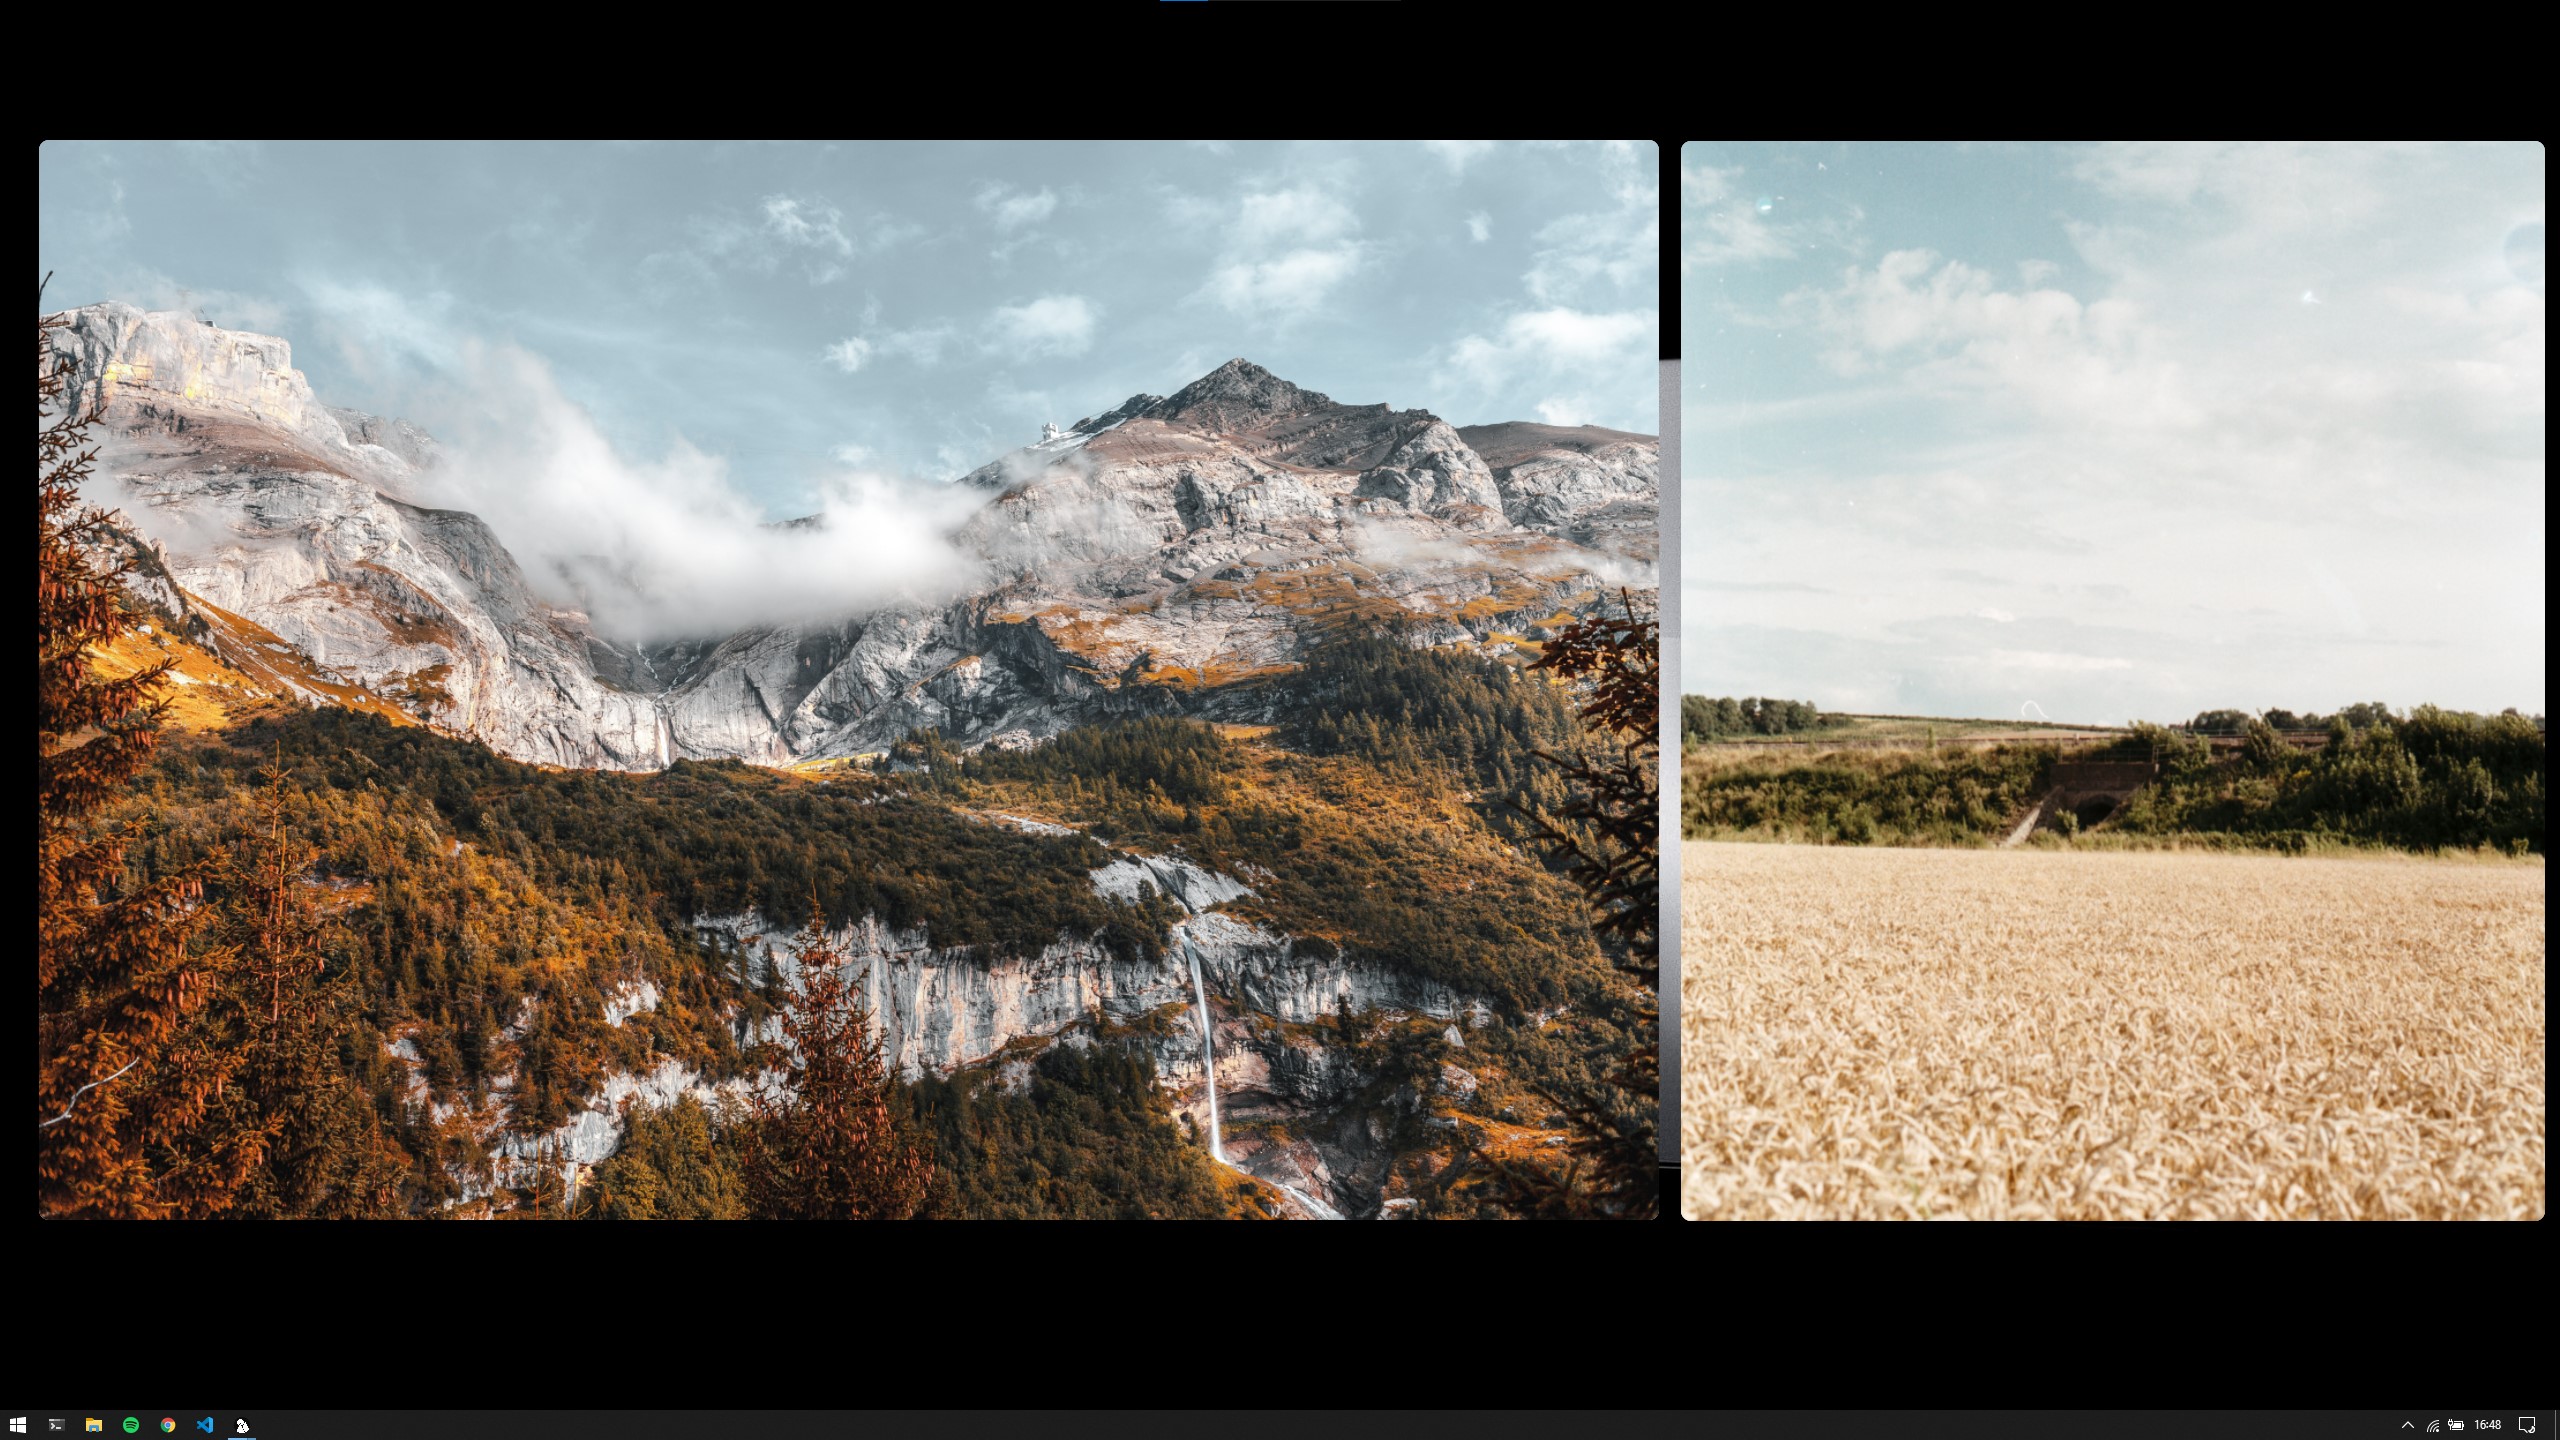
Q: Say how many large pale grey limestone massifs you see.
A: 2